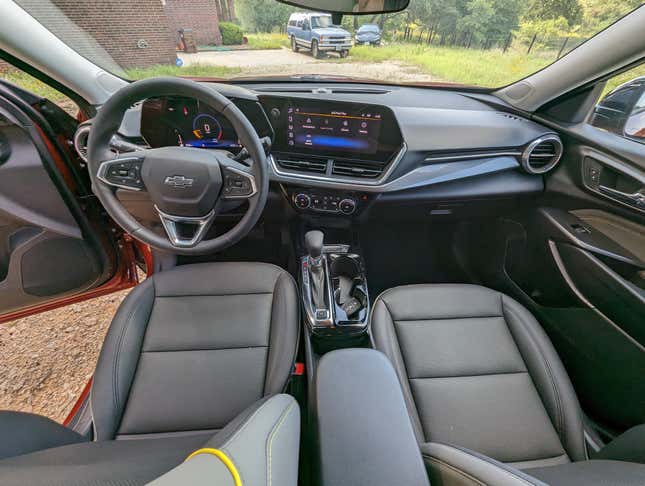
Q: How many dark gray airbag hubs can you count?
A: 1